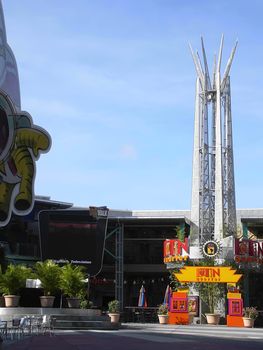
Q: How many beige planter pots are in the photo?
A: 7